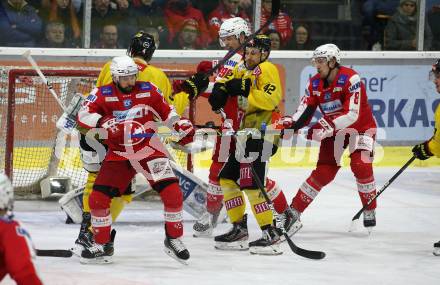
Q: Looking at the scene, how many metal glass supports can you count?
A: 3